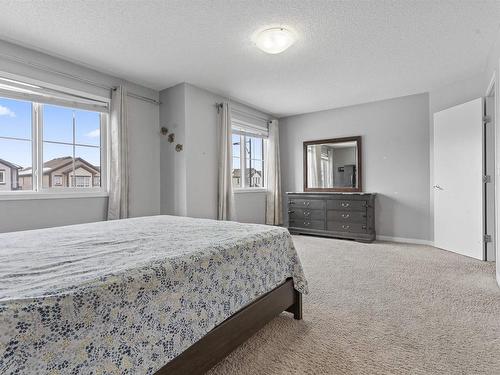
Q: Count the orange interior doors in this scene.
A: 0